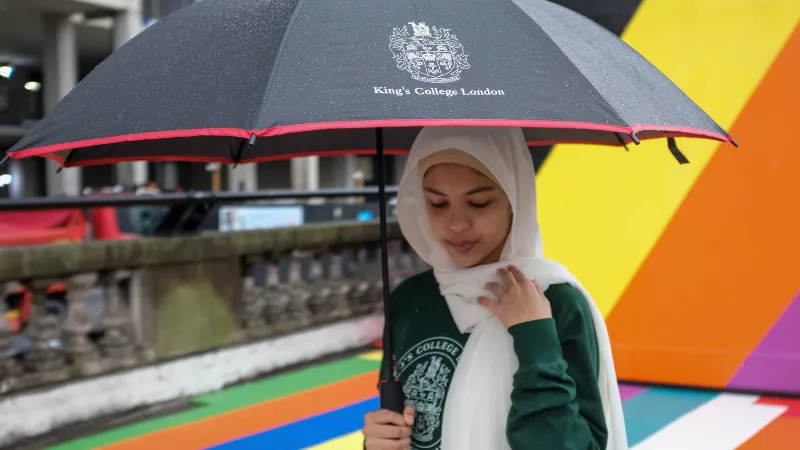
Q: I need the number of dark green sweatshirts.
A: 1